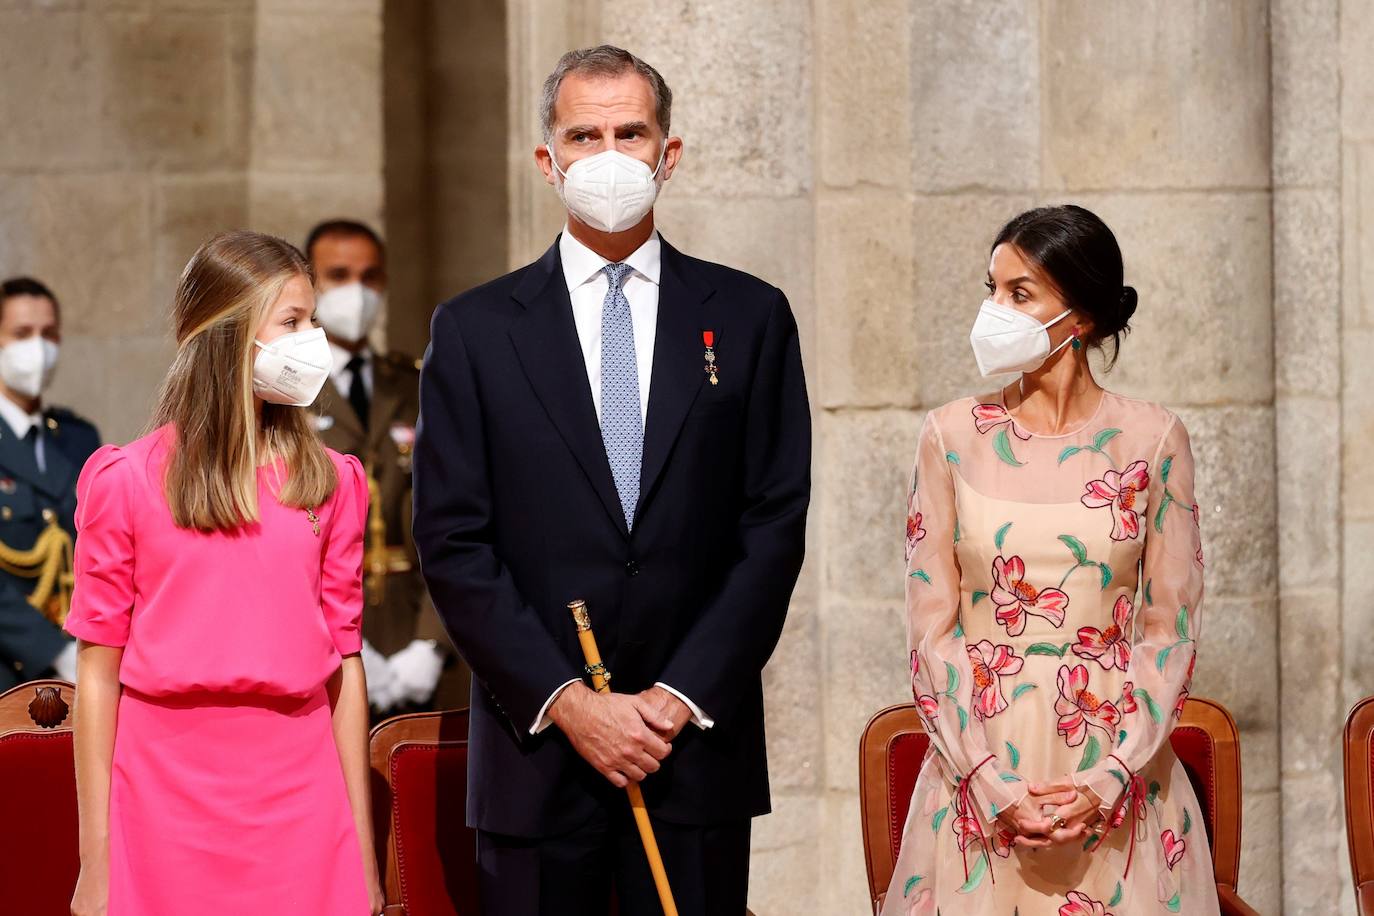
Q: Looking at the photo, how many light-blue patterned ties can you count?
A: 1